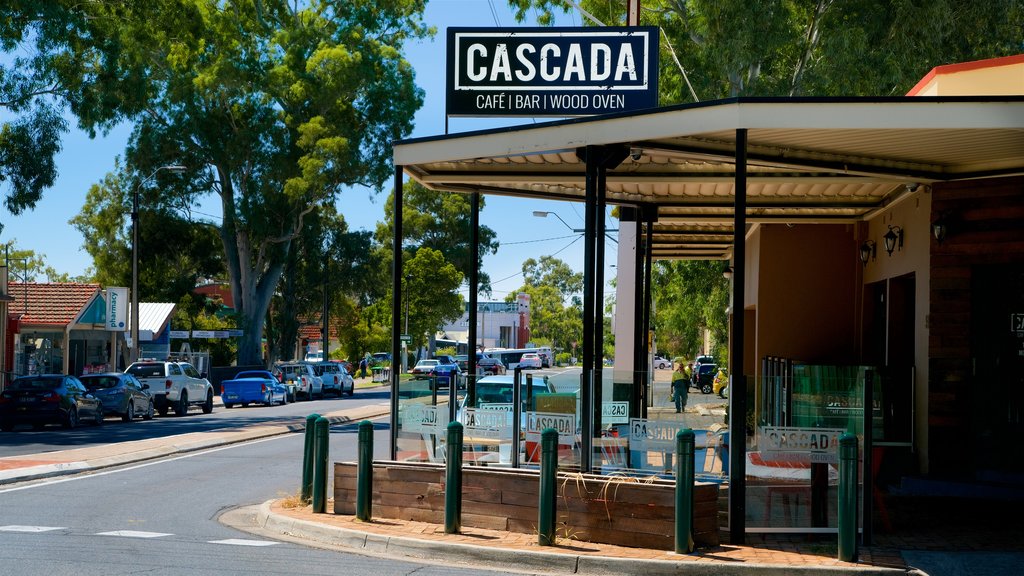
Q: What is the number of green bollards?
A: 7